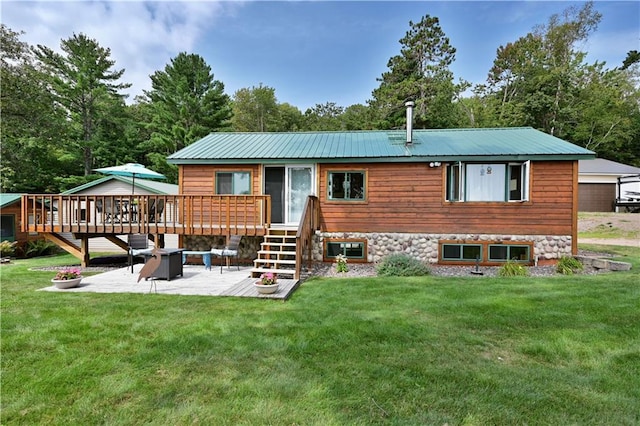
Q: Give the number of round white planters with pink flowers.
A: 2